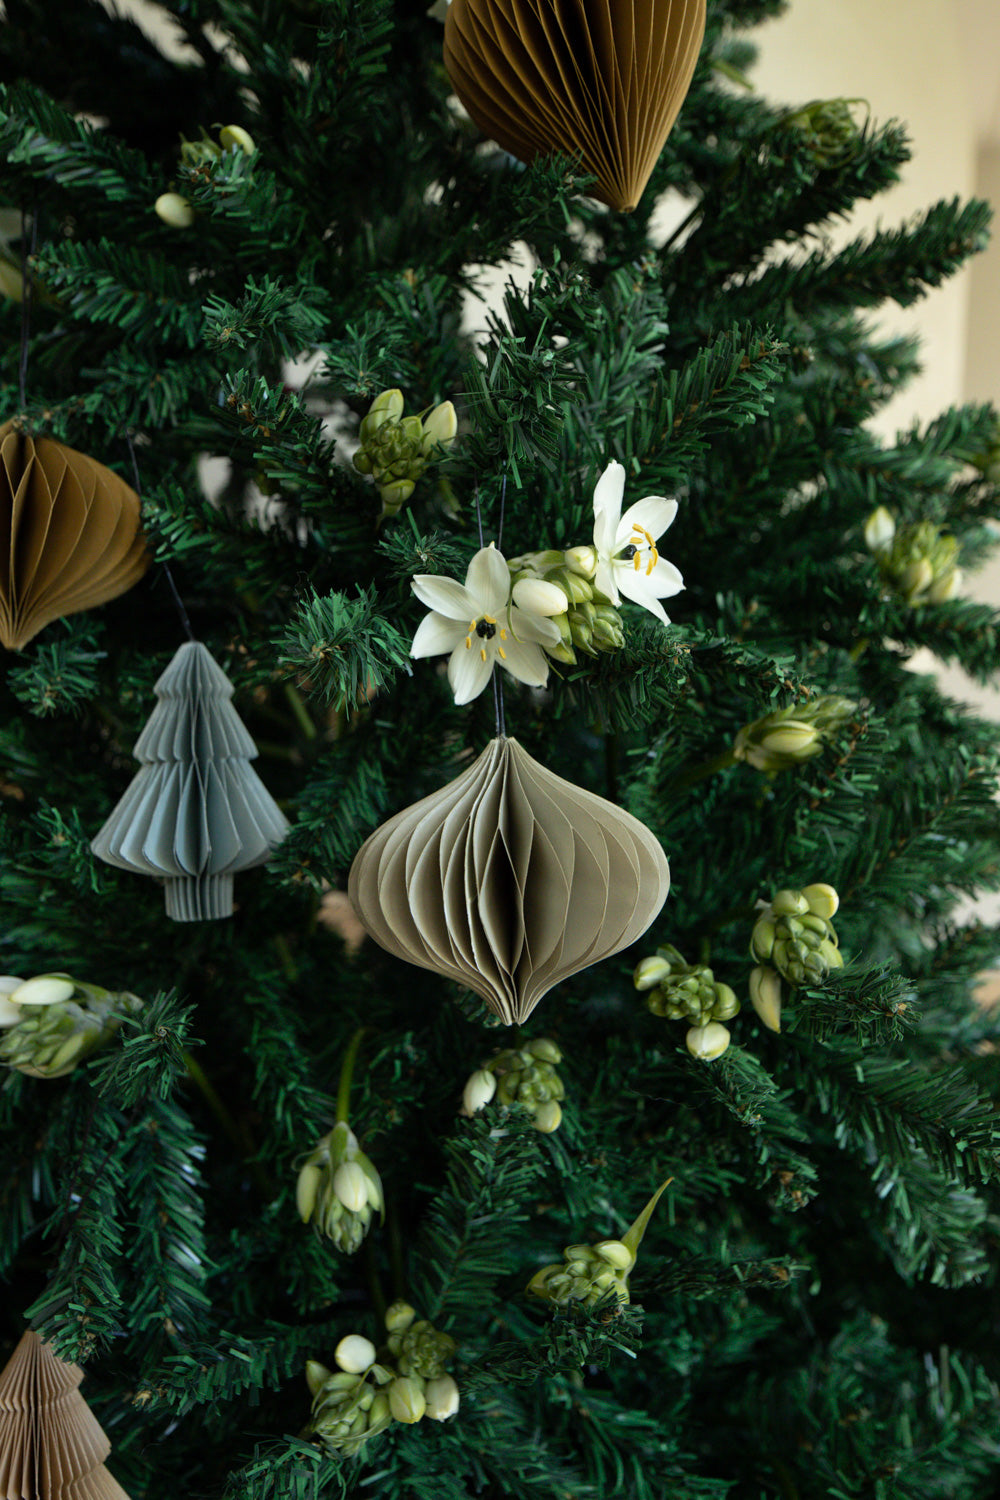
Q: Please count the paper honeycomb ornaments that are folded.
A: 5